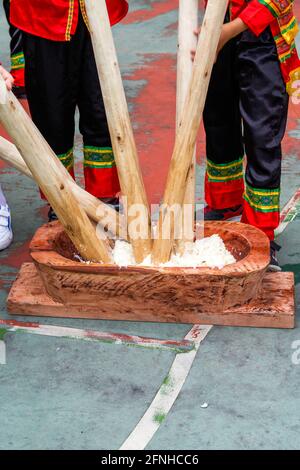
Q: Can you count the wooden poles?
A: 5